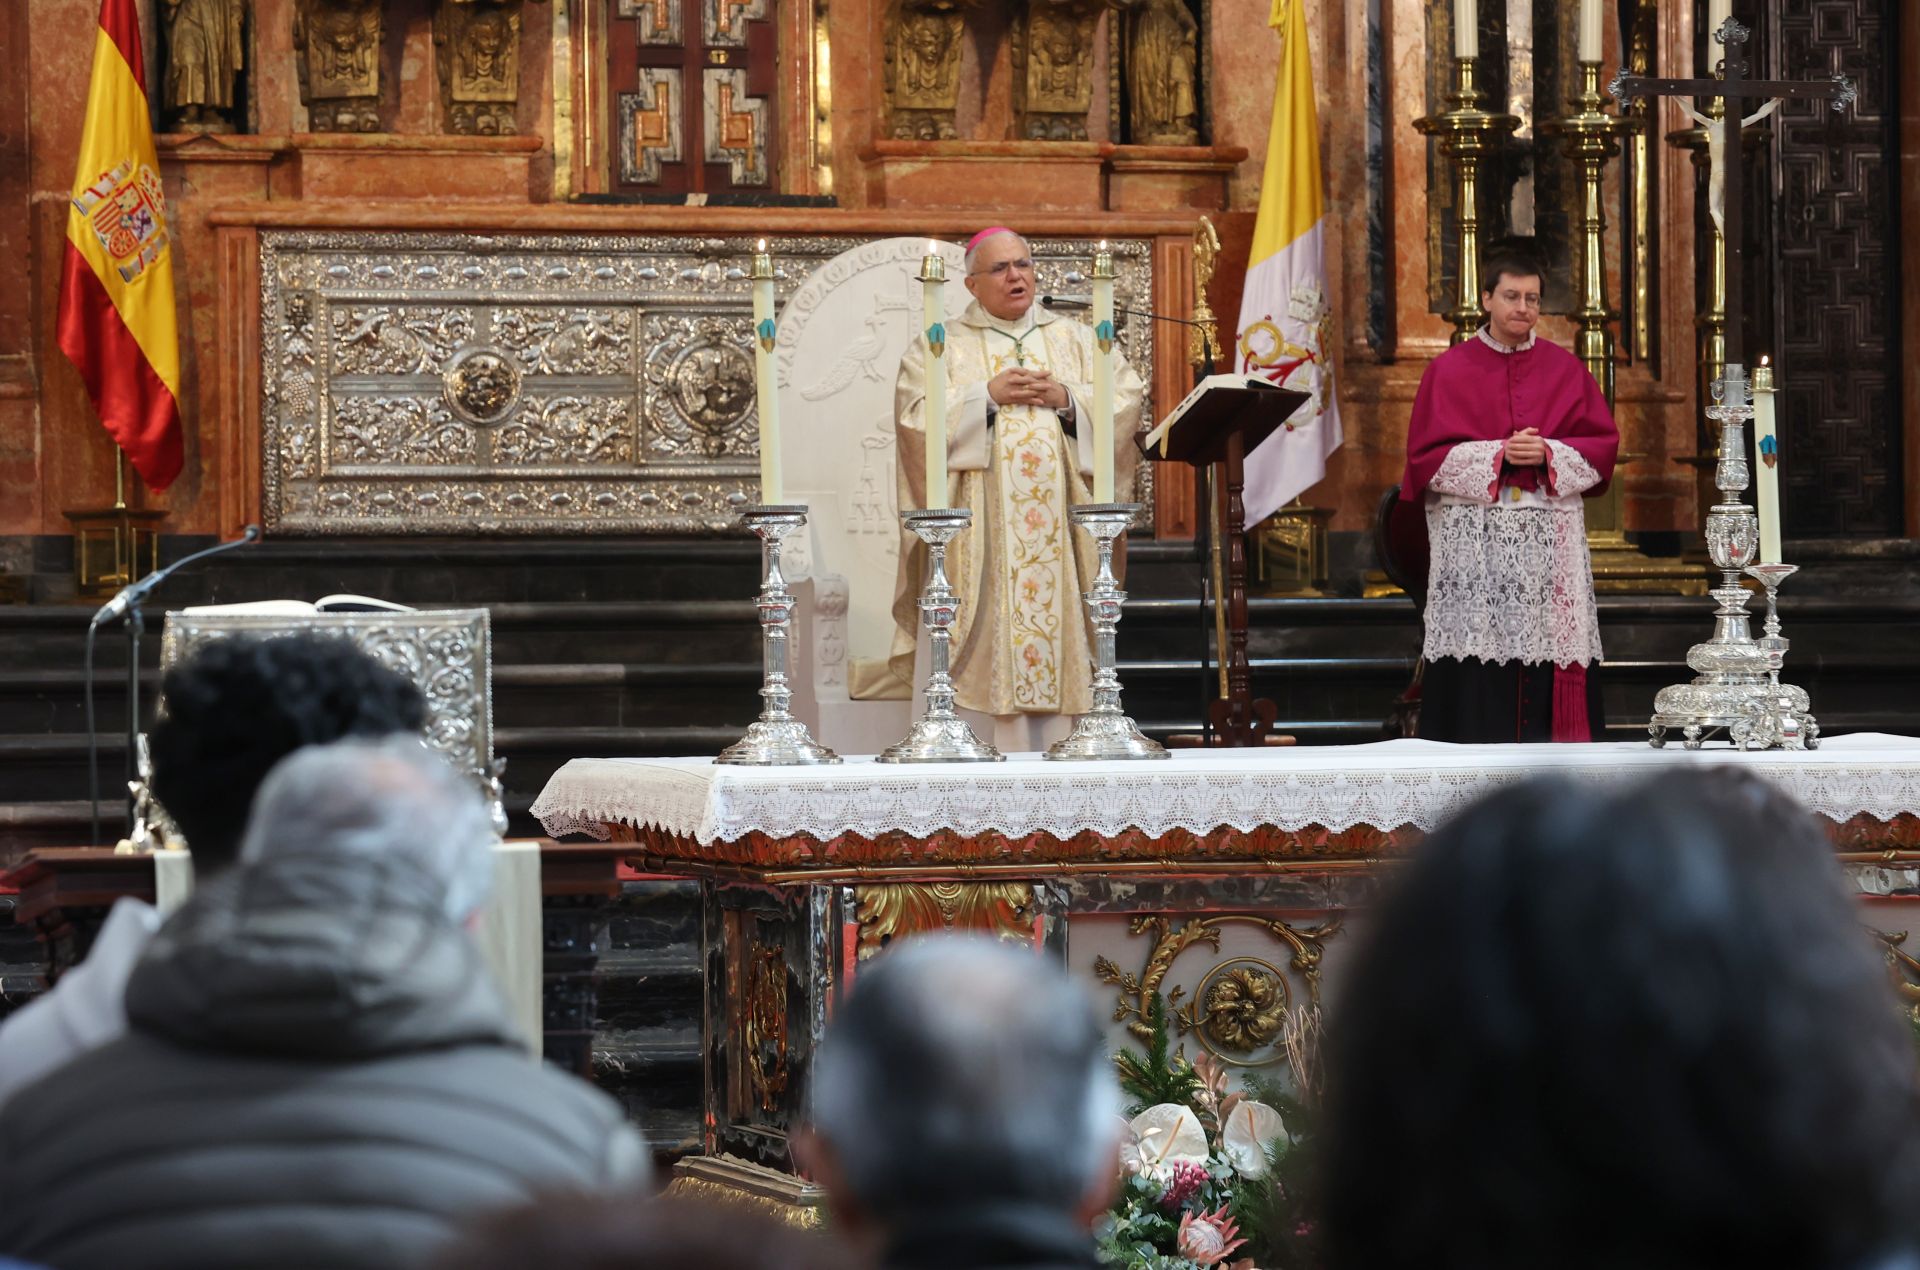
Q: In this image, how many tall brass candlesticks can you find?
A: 3